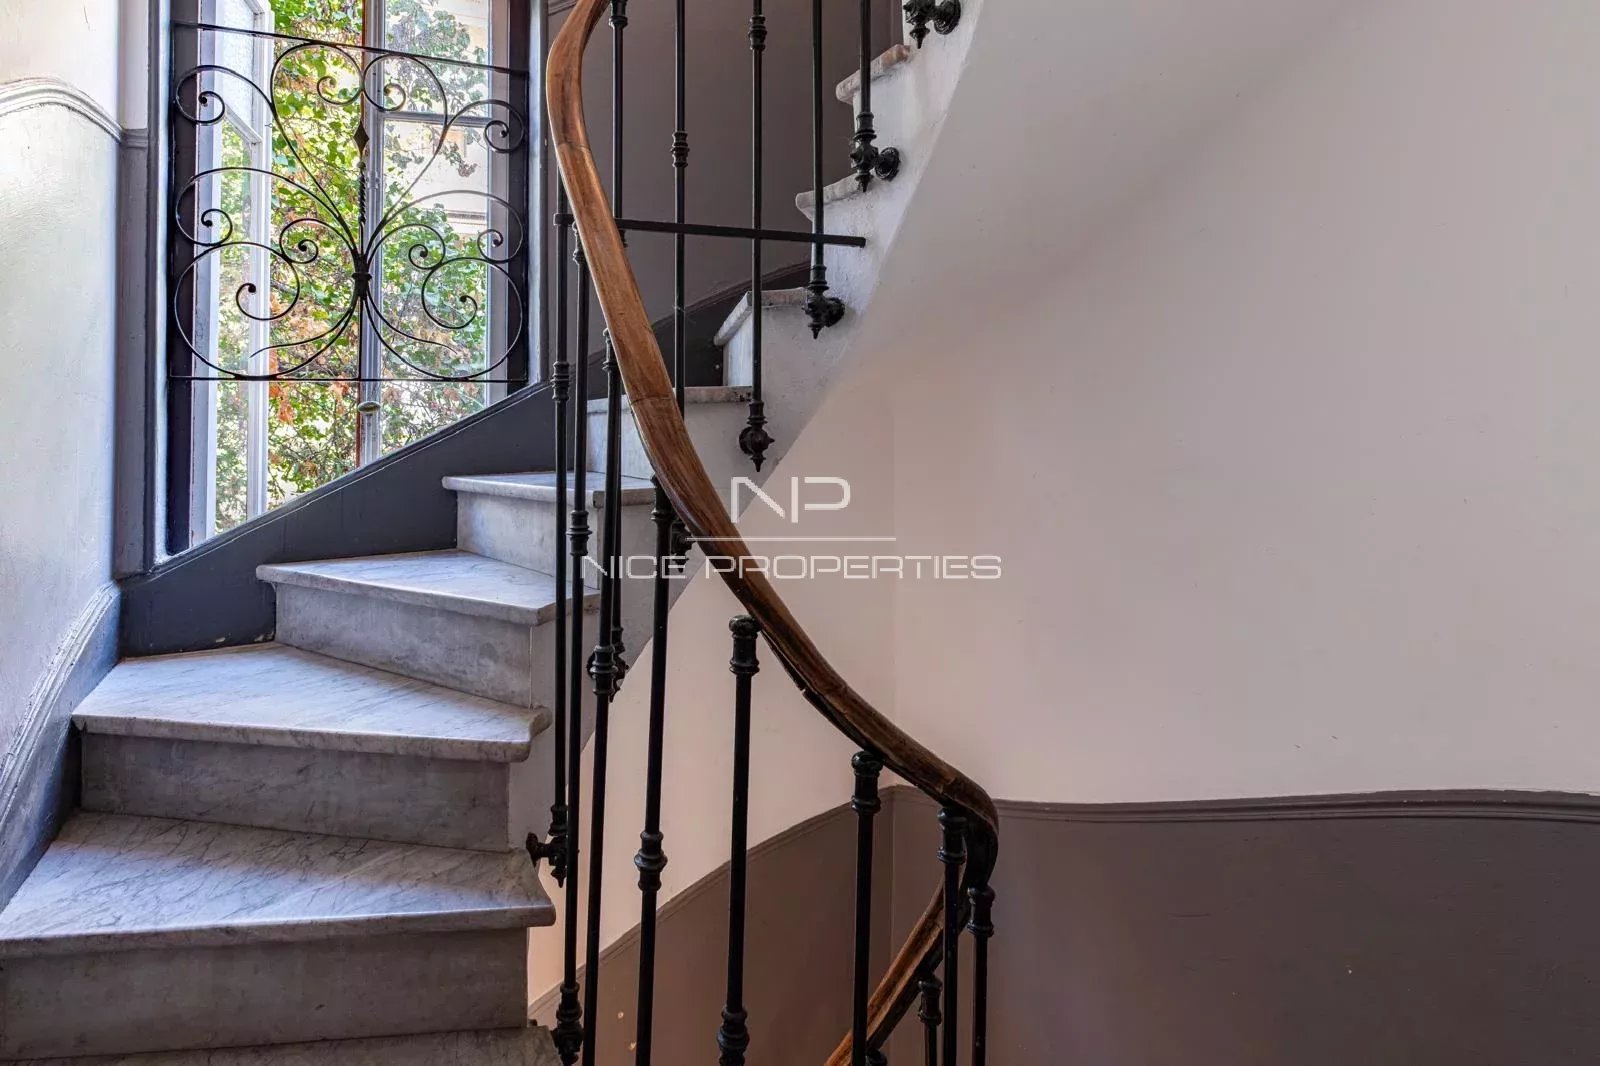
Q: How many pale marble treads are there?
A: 9